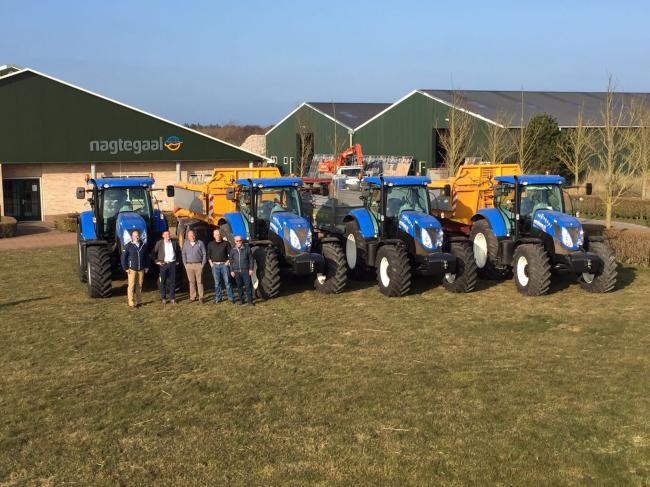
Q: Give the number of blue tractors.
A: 4